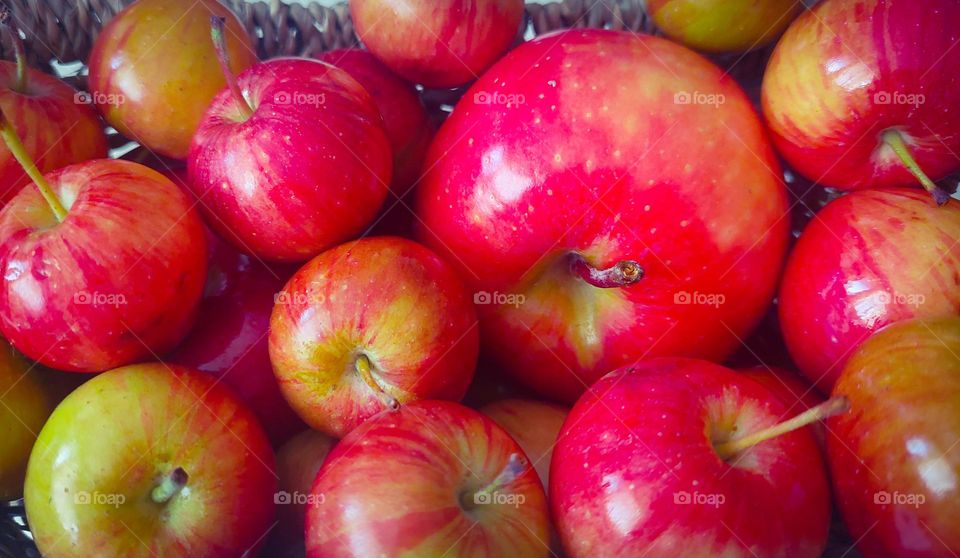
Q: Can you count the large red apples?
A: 1